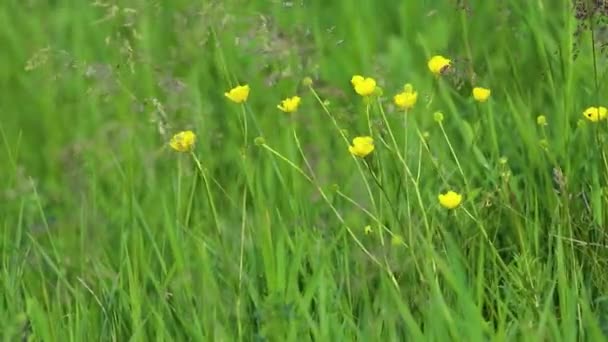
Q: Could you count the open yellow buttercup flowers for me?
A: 10